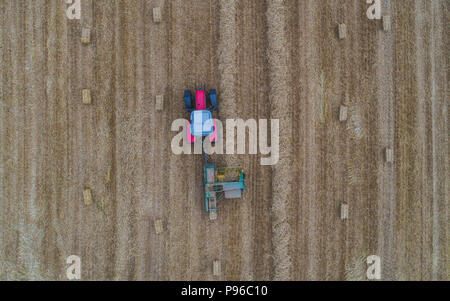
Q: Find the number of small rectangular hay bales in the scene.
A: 12